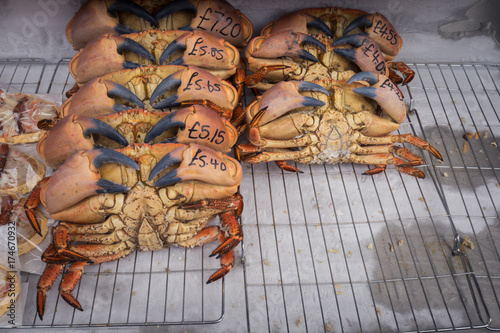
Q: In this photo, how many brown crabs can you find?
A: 8